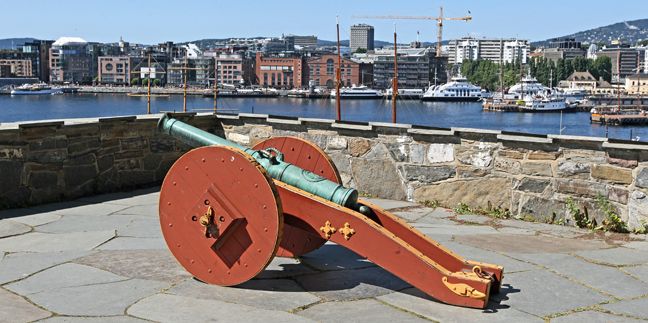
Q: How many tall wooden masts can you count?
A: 5